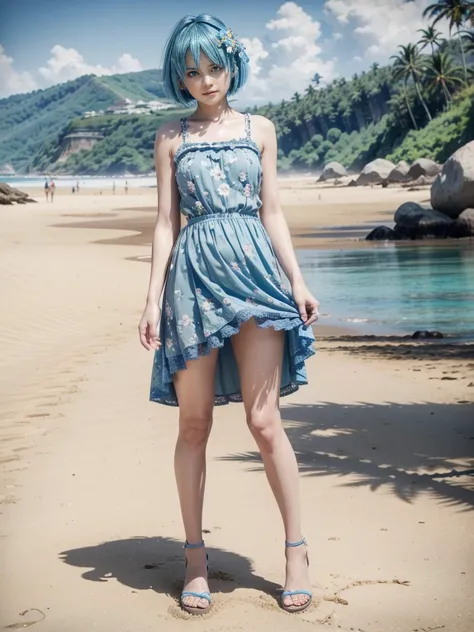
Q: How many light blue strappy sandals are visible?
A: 2